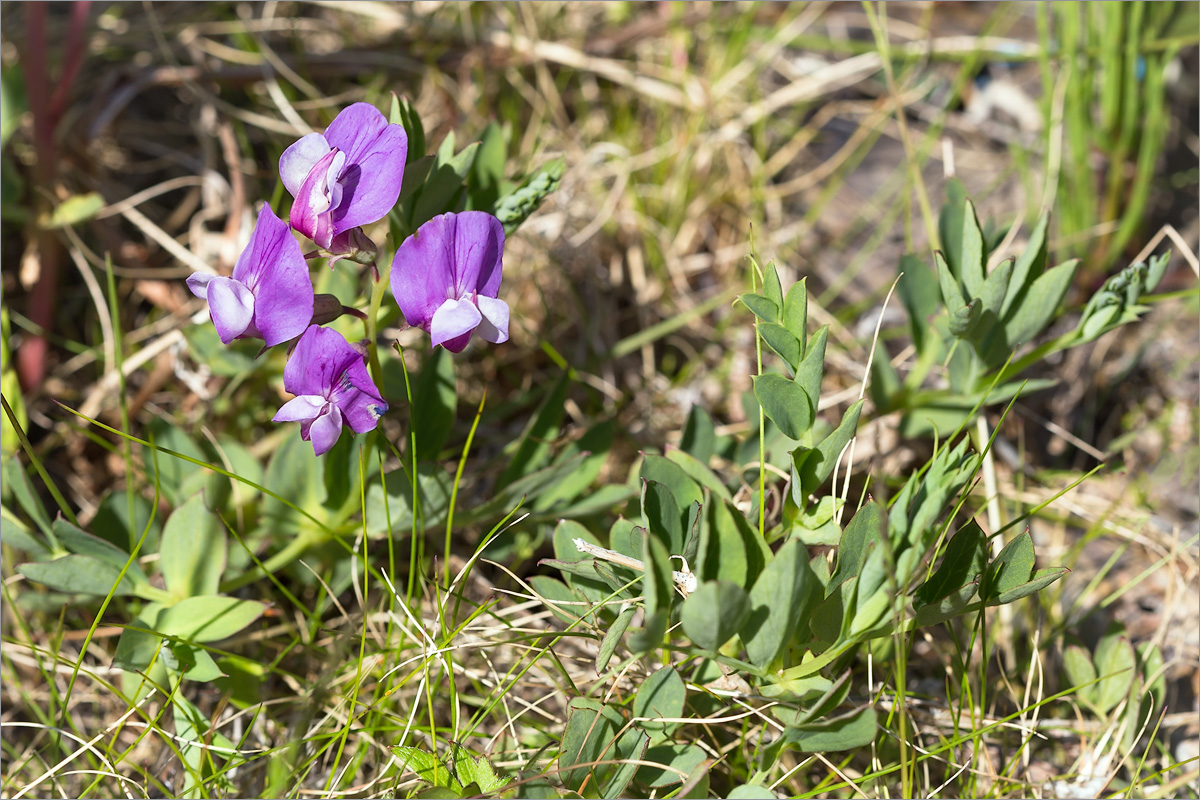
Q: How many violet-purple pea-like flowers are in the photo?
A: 4